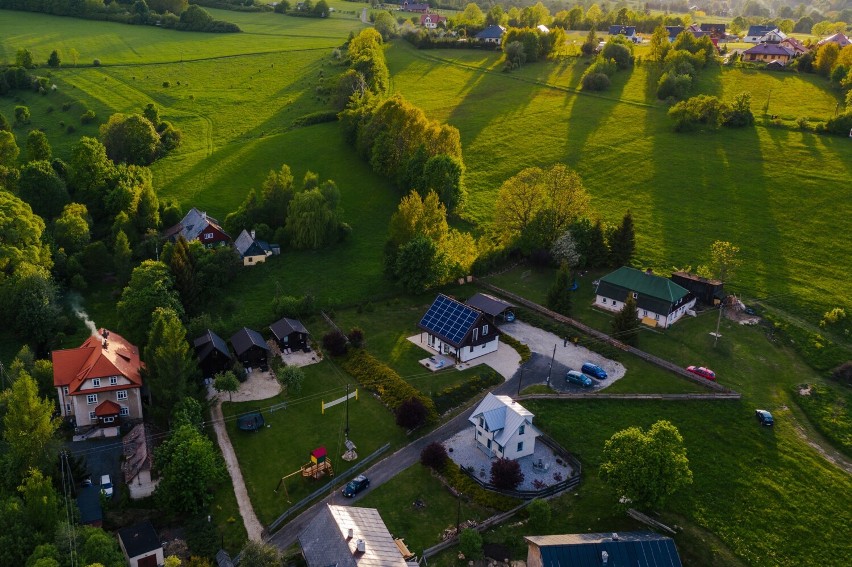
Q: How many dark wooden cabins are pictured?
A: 3